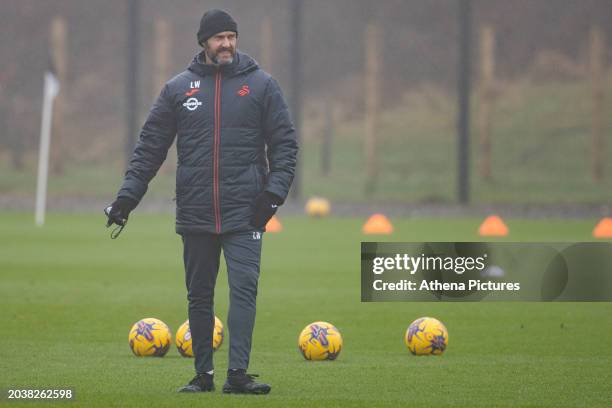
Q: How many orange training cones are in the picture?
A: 4